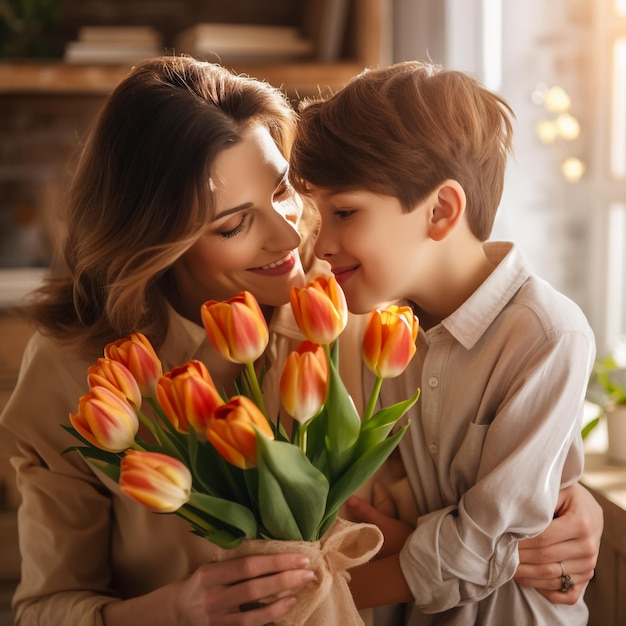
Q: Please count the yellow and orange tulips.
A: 10